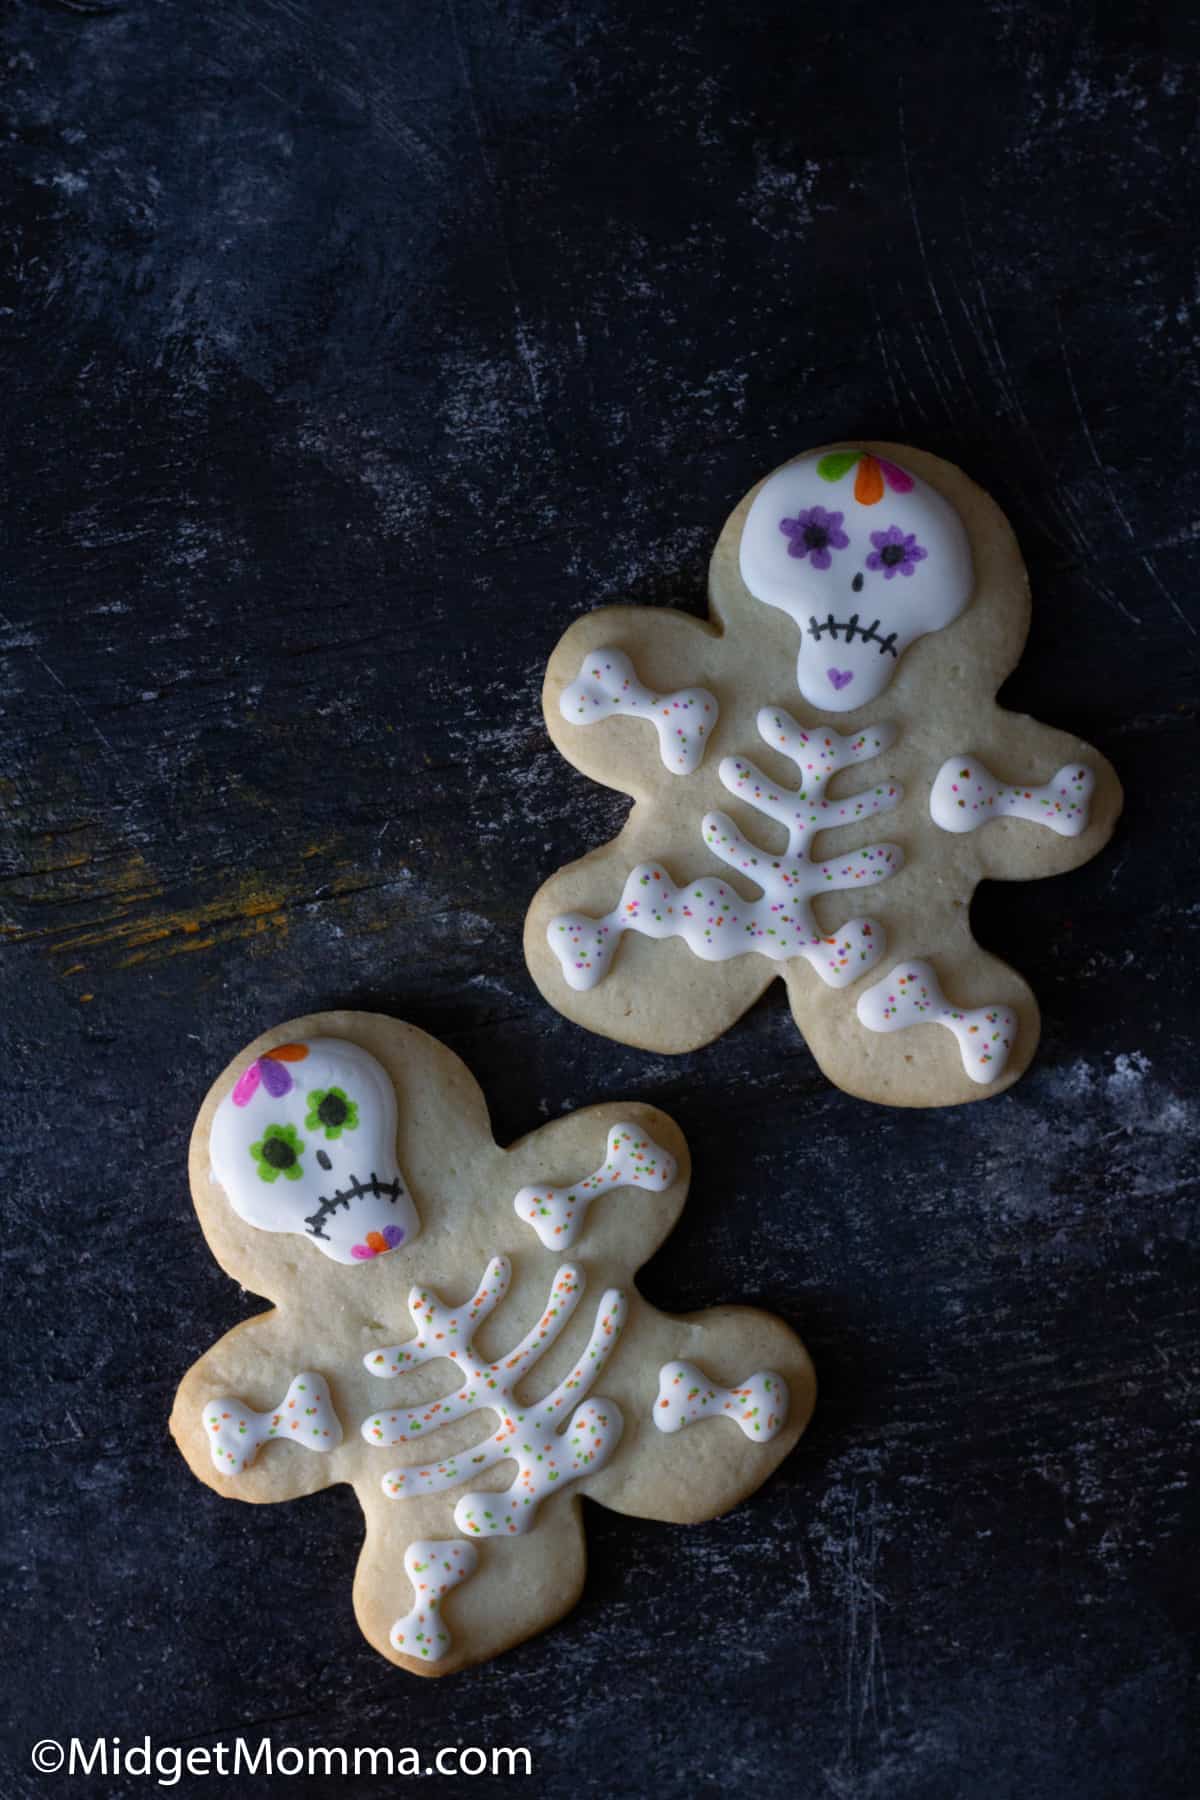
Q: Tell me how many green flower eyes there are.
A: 2